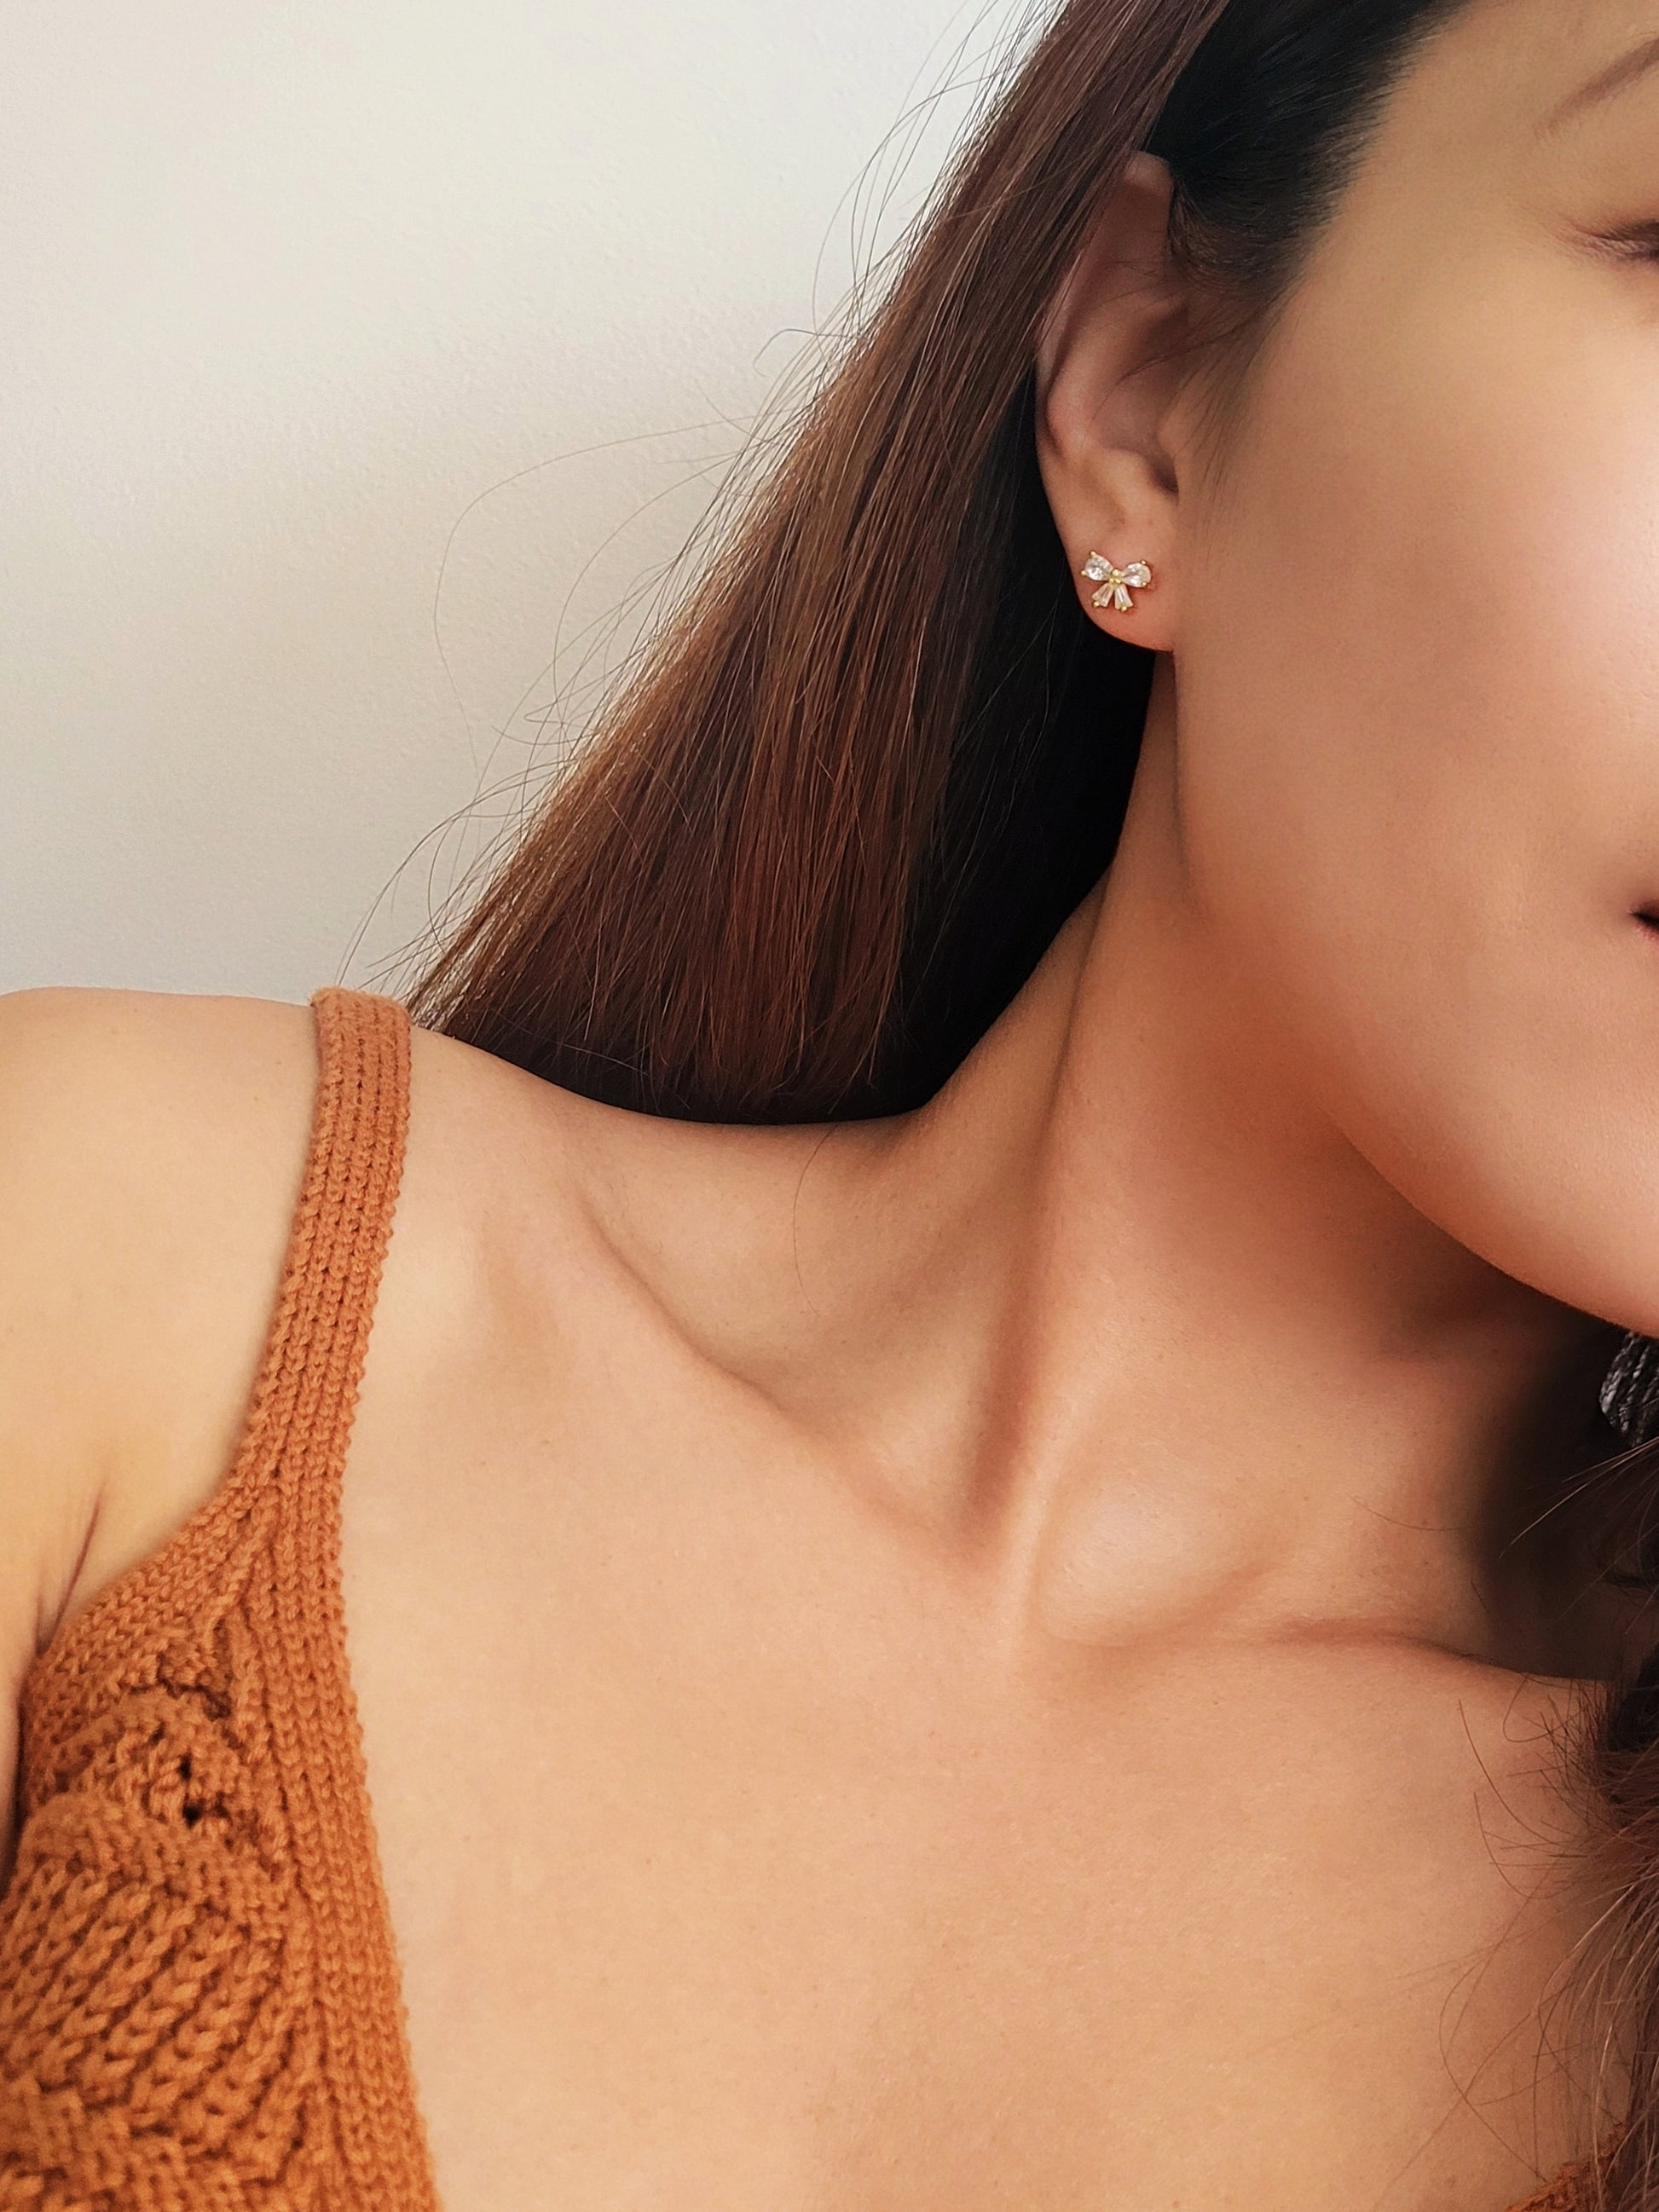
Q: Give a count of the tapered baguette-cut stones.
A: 2